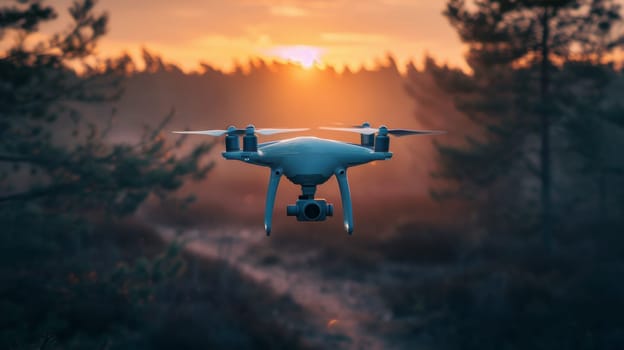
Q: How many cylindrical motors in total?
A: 4